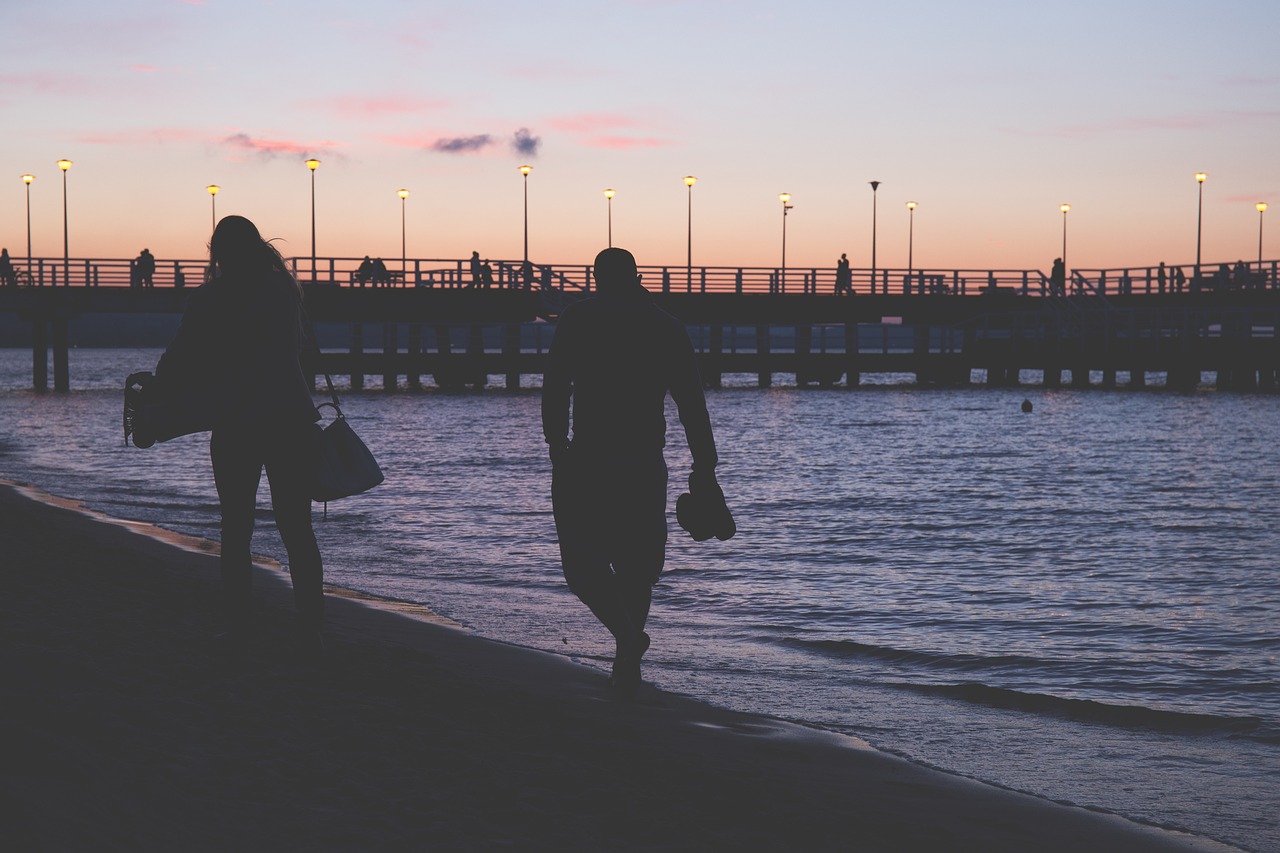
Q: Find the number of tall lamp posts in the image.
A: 14